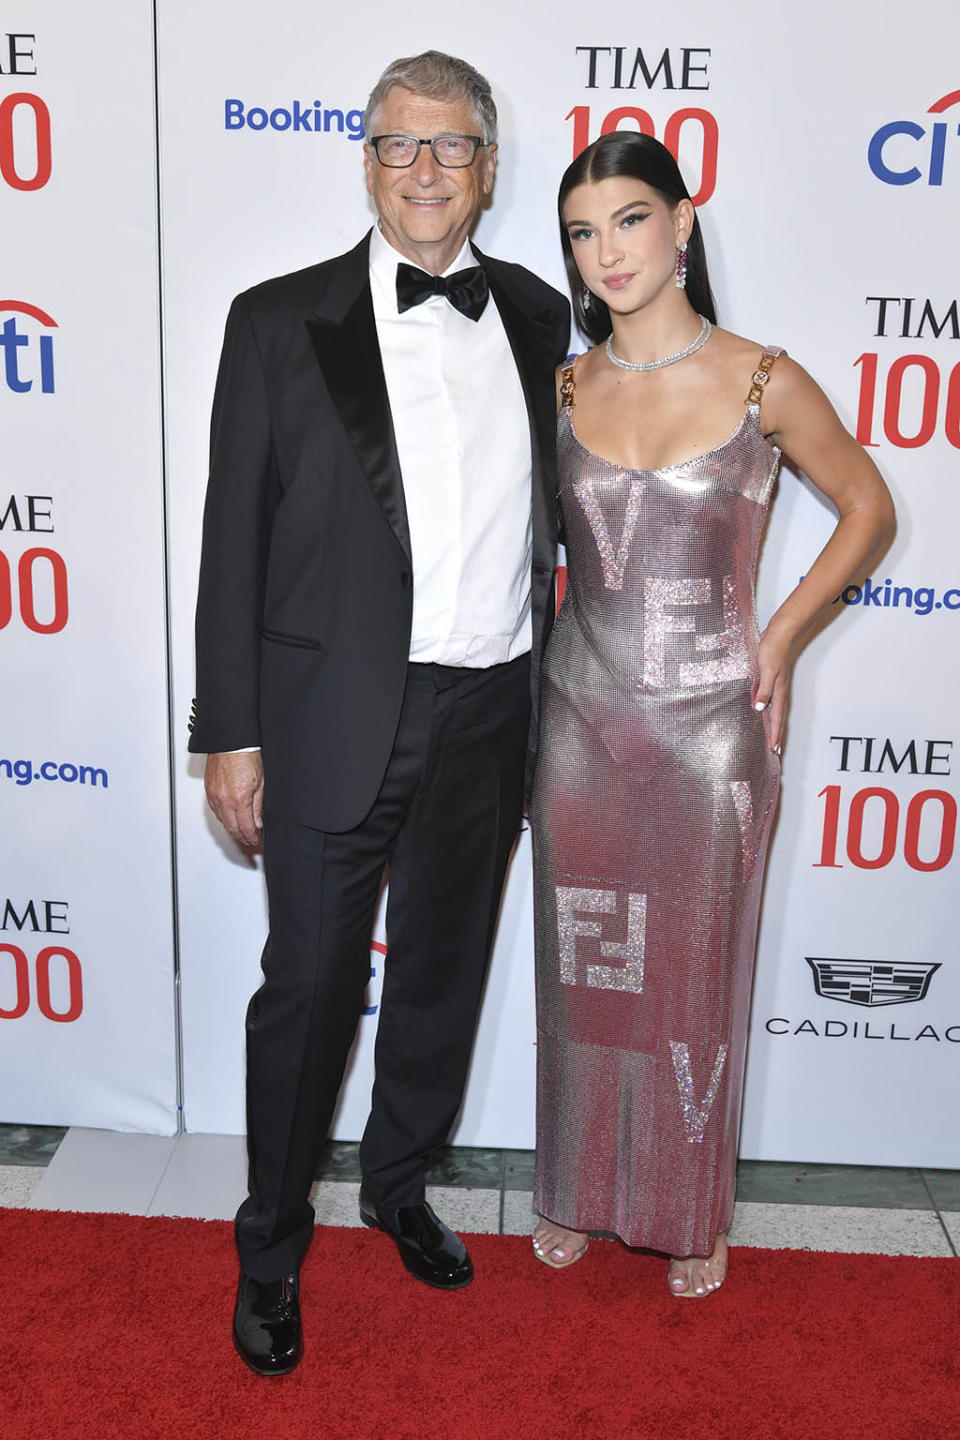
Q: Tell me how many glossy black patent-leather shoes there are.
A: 2